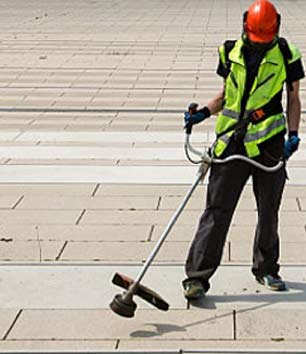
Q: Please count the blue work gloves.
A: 2